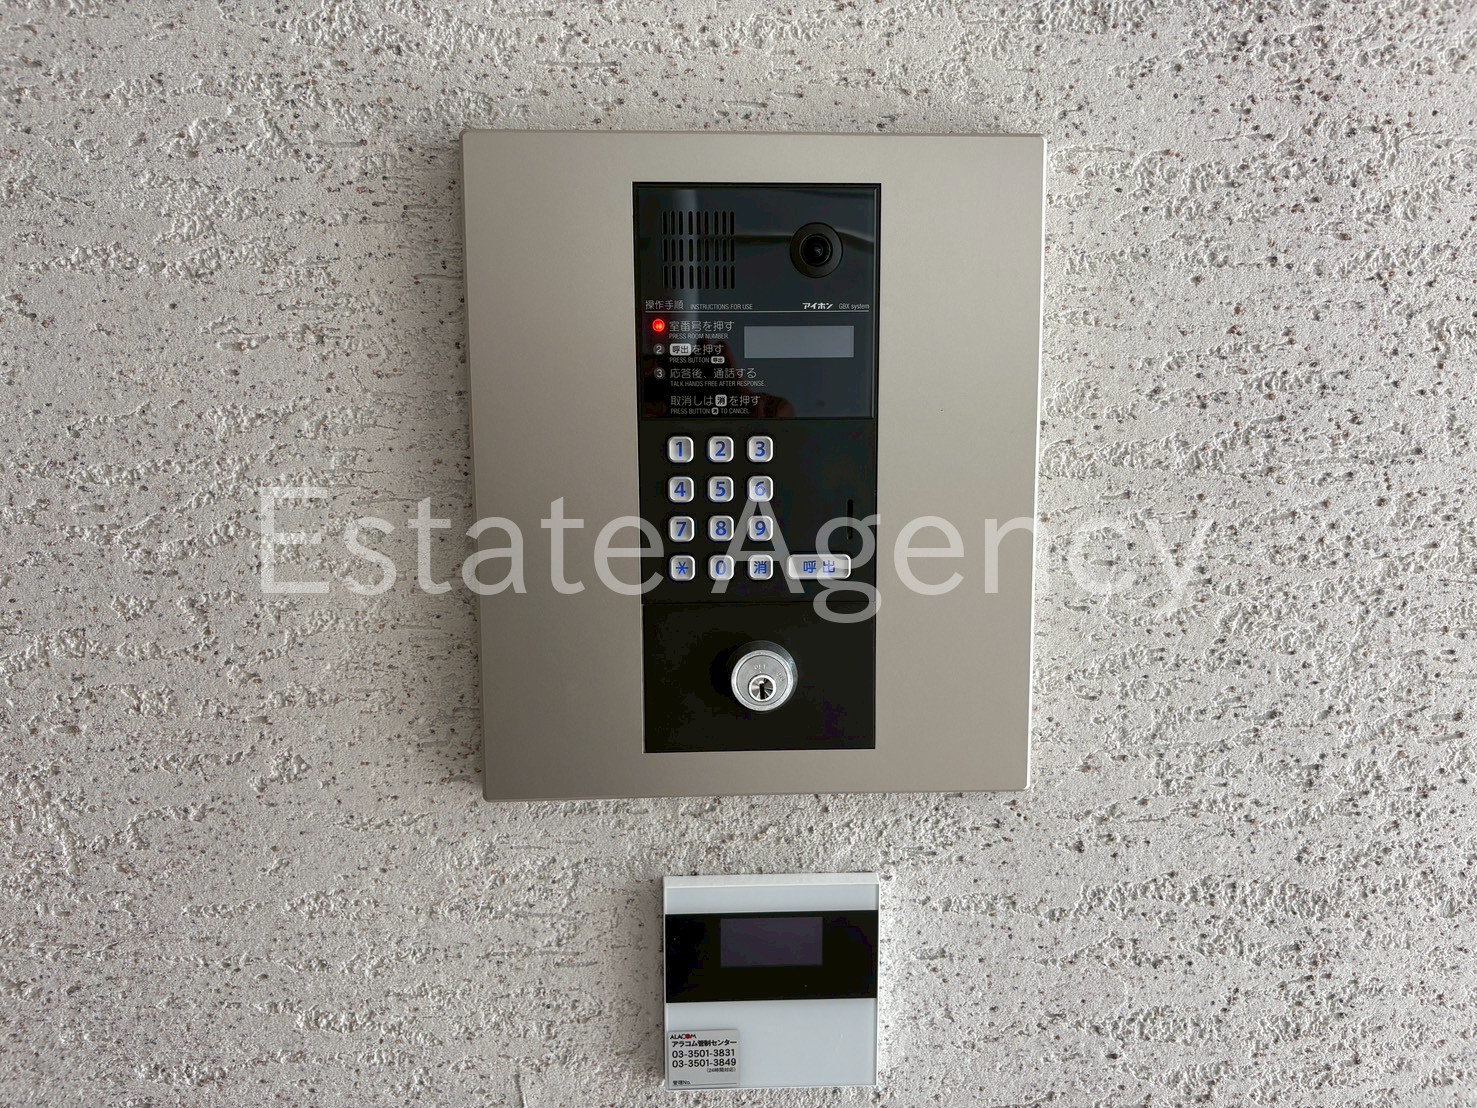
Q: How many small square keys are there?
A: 12